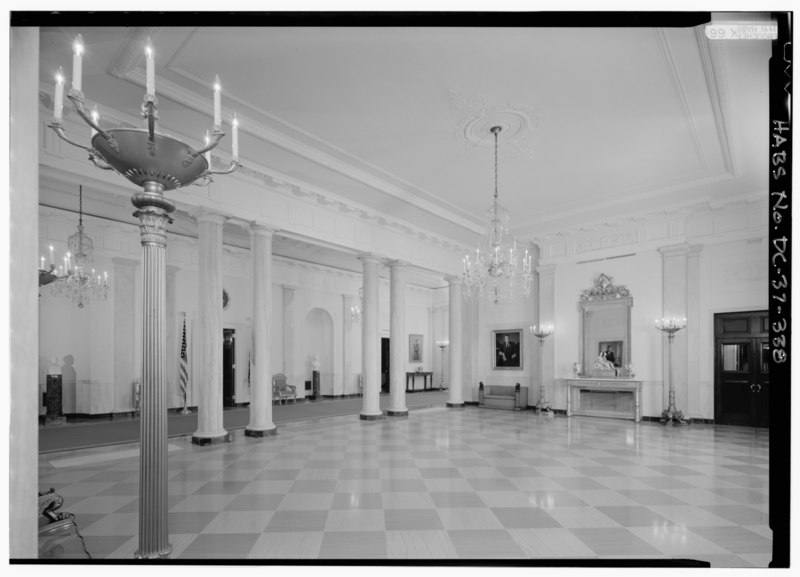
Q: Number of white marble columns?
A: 5